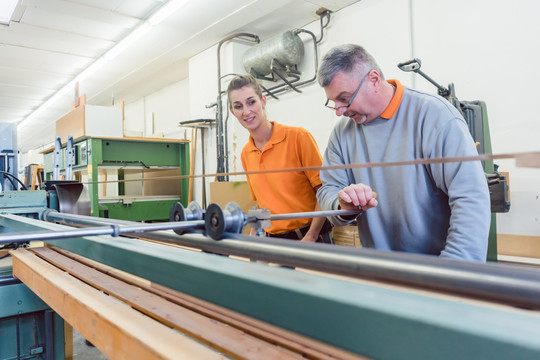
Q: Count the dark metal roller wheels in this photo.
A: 2